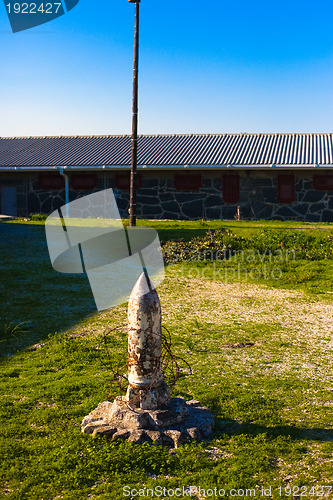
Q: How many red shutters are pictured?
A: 7